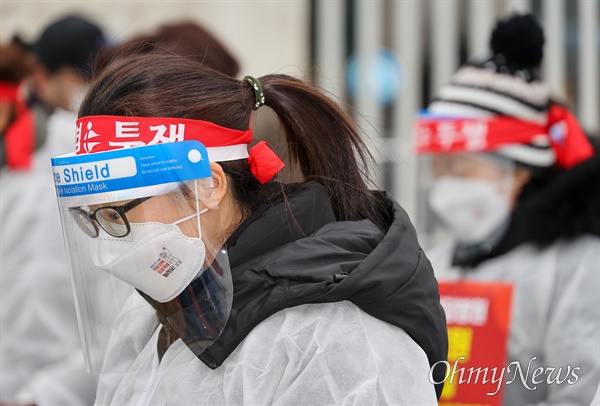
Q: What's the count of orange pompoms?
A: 0